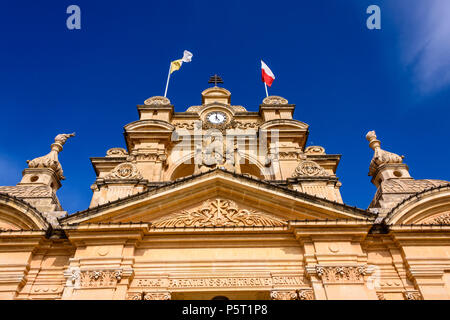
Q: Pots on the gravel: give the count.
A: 0